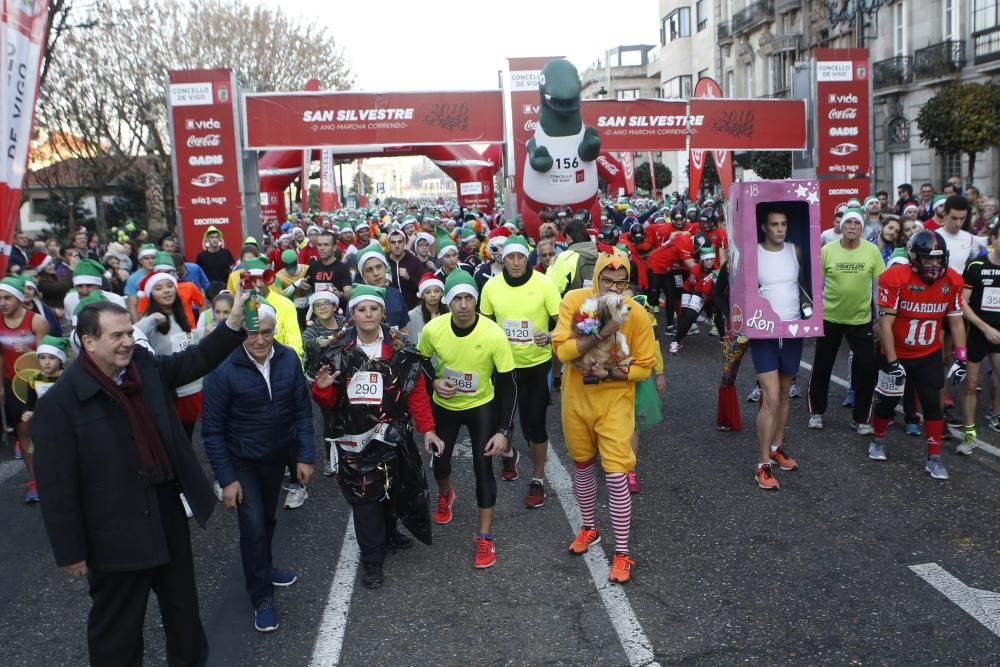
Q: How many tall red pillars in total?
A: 3